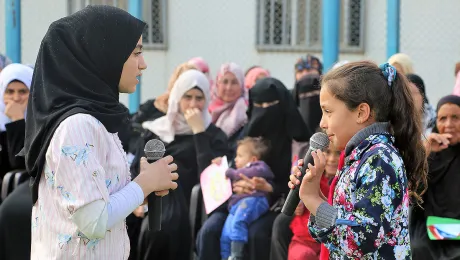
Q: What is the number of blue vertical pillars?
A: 4